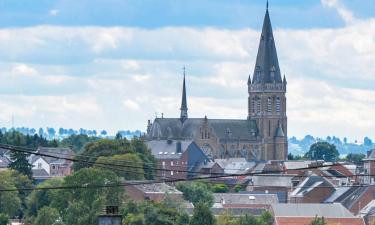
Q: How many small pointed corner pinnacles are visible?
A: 2